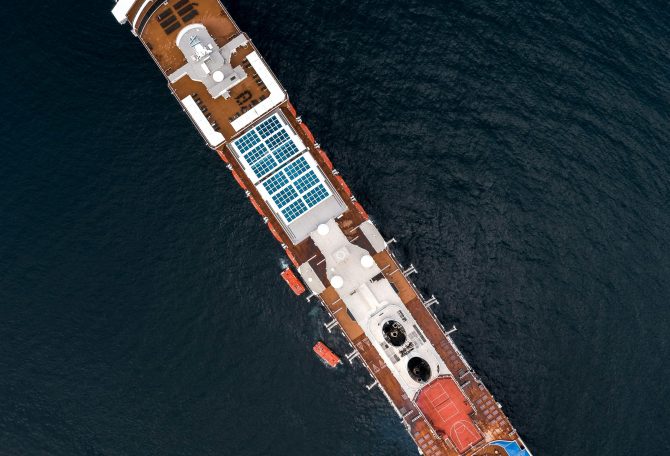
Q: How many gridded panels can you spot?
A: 12